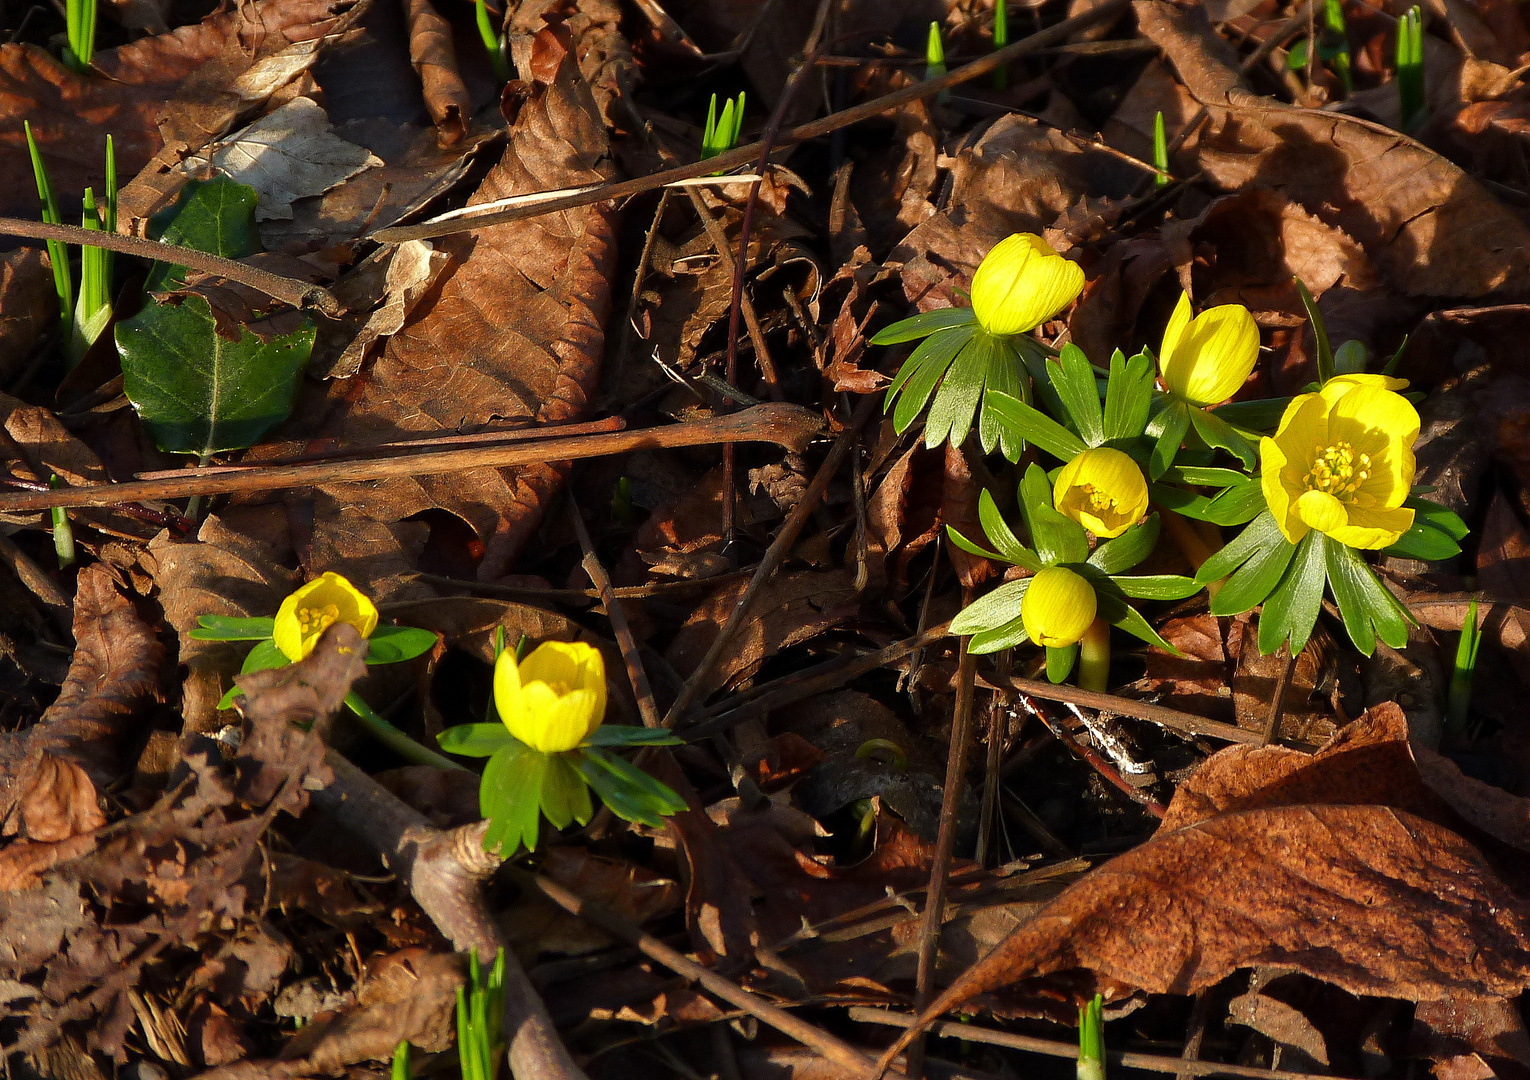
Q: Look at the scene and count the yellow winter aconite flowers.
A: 7